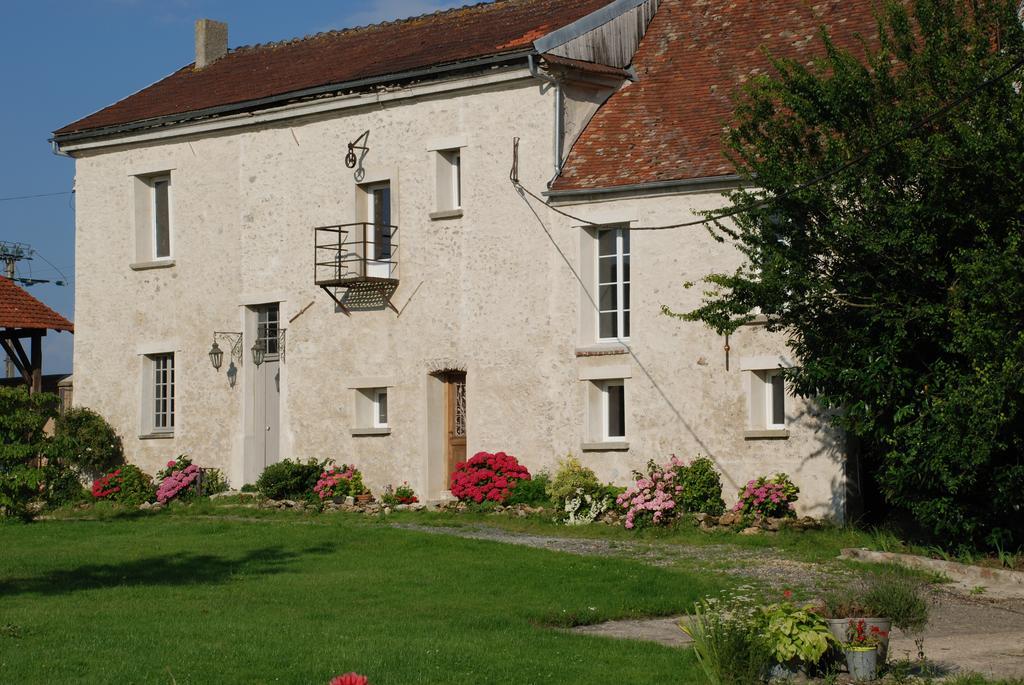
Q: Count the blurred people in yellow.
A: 0